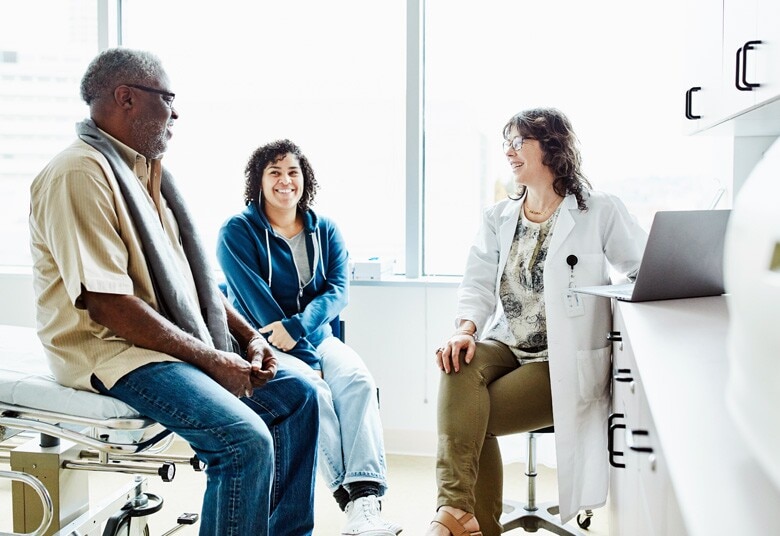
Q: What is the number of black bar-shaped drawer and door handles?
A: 9